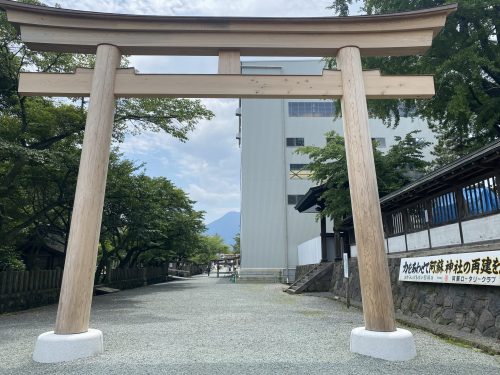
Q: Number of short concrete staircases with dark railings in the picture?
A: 1